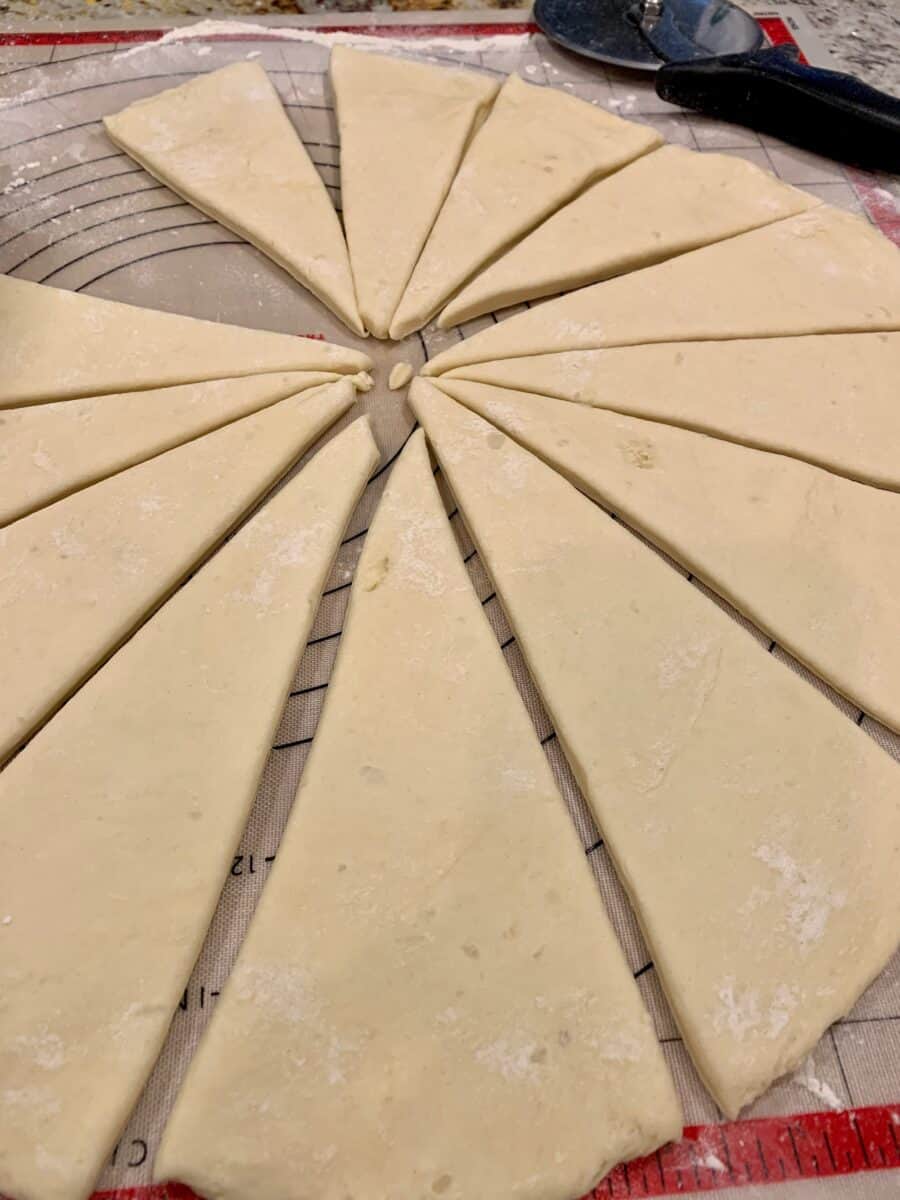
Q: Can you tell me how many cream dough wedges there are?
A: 13